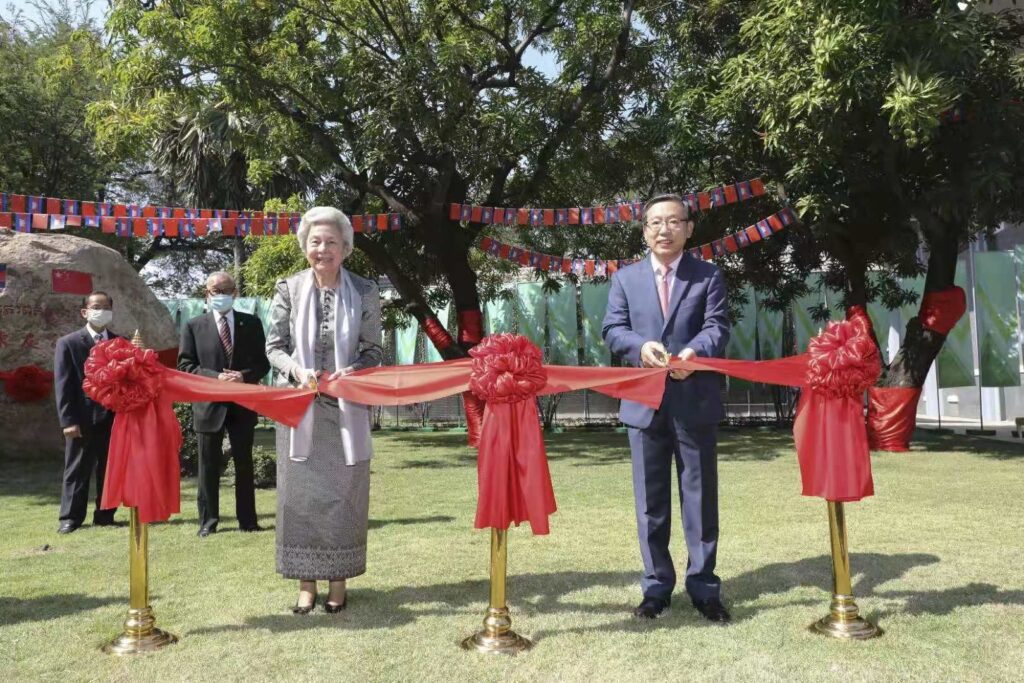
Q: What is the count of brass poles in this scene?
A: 3